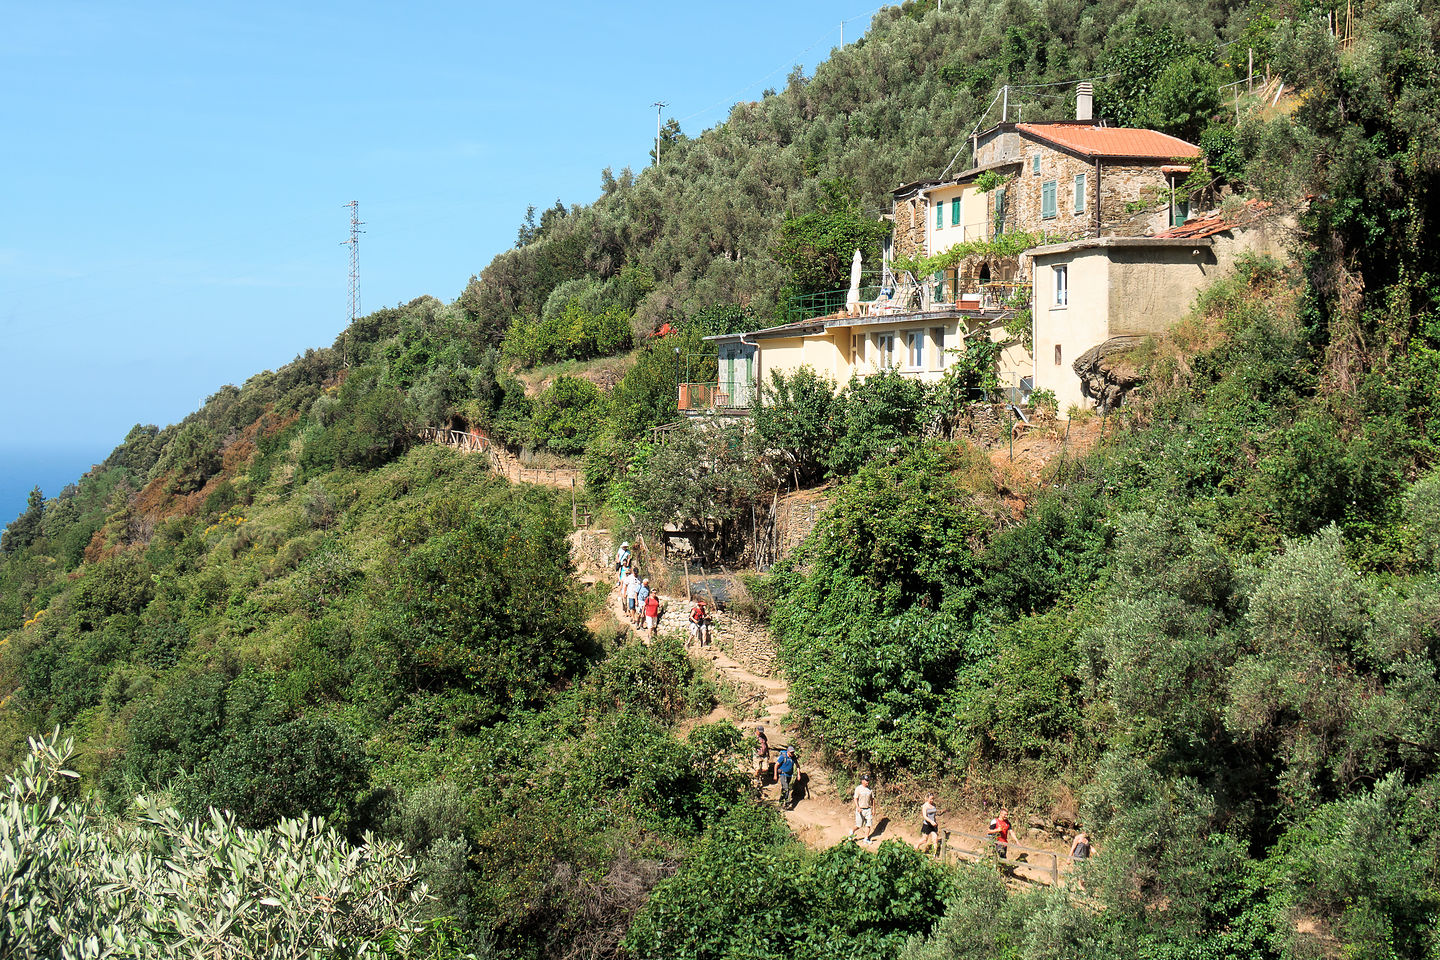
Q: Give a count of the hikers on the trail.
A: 13